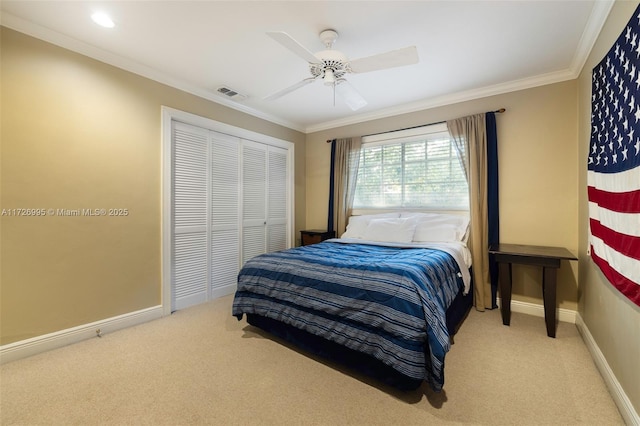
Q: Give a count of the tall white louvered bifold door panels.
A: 4